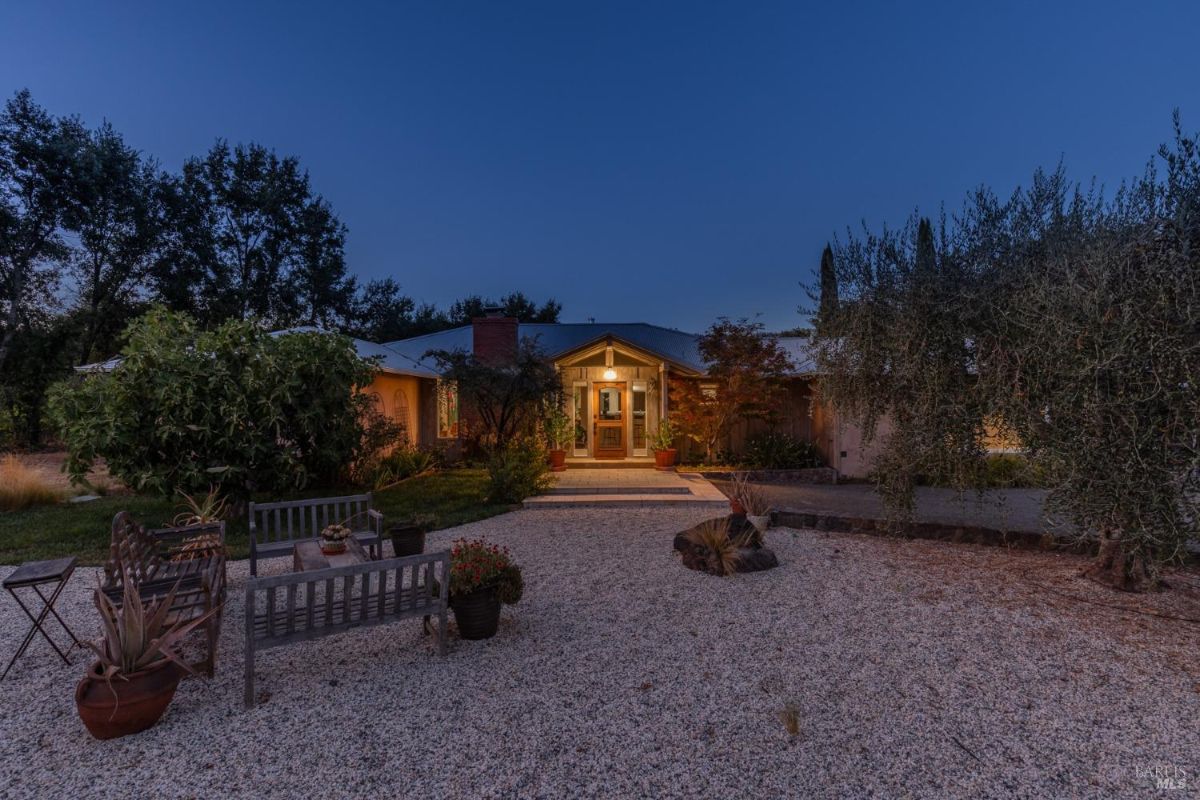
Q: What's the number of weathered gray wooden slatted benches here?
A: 2